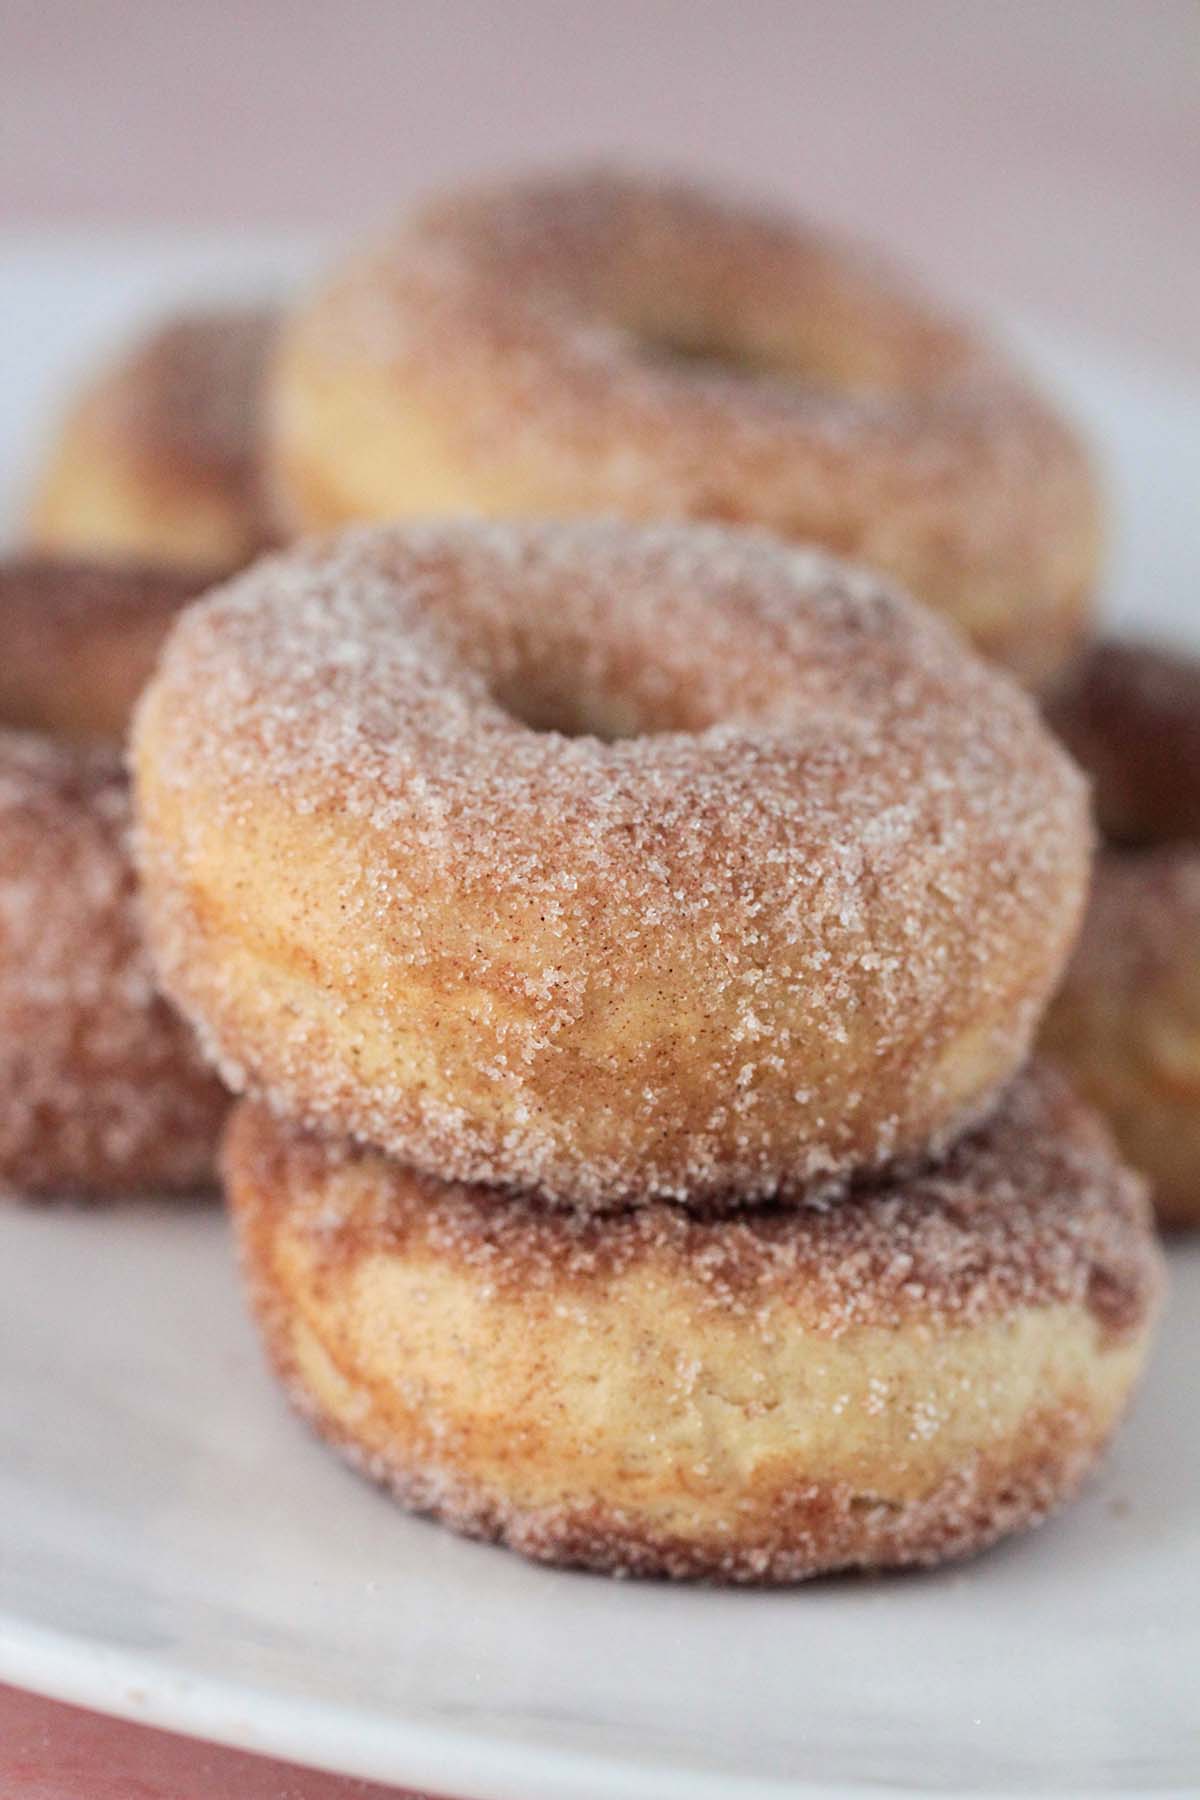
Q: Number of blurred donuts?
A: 6